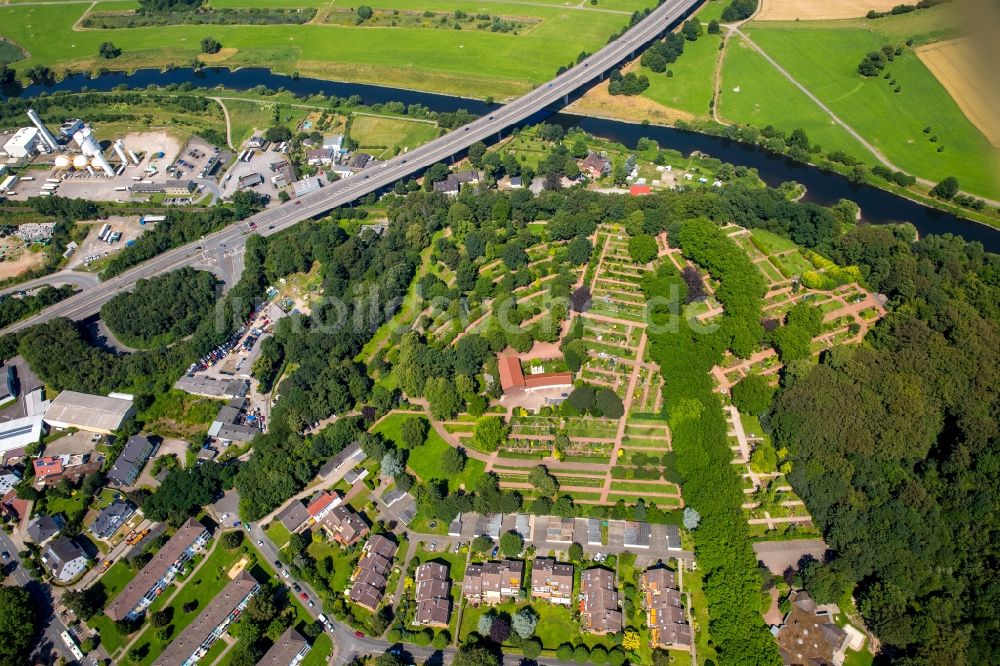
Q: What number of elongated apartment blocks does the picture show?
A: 3